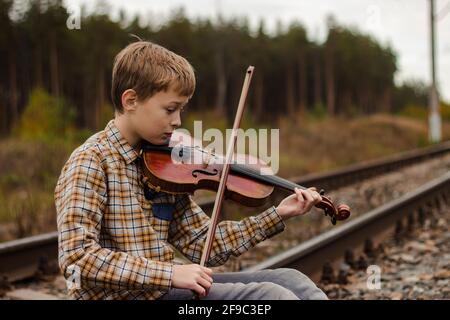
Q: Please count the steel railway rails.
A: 2